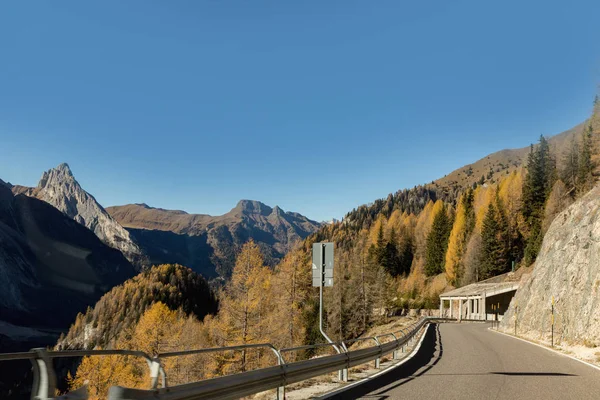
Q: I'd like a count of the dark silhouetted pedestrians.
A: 0